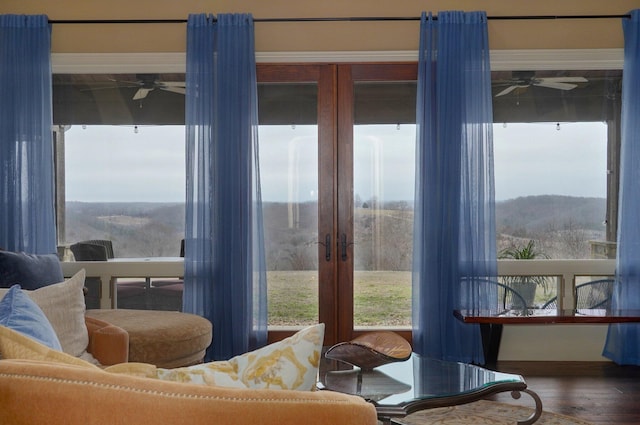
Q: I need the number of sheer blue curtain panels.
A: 4